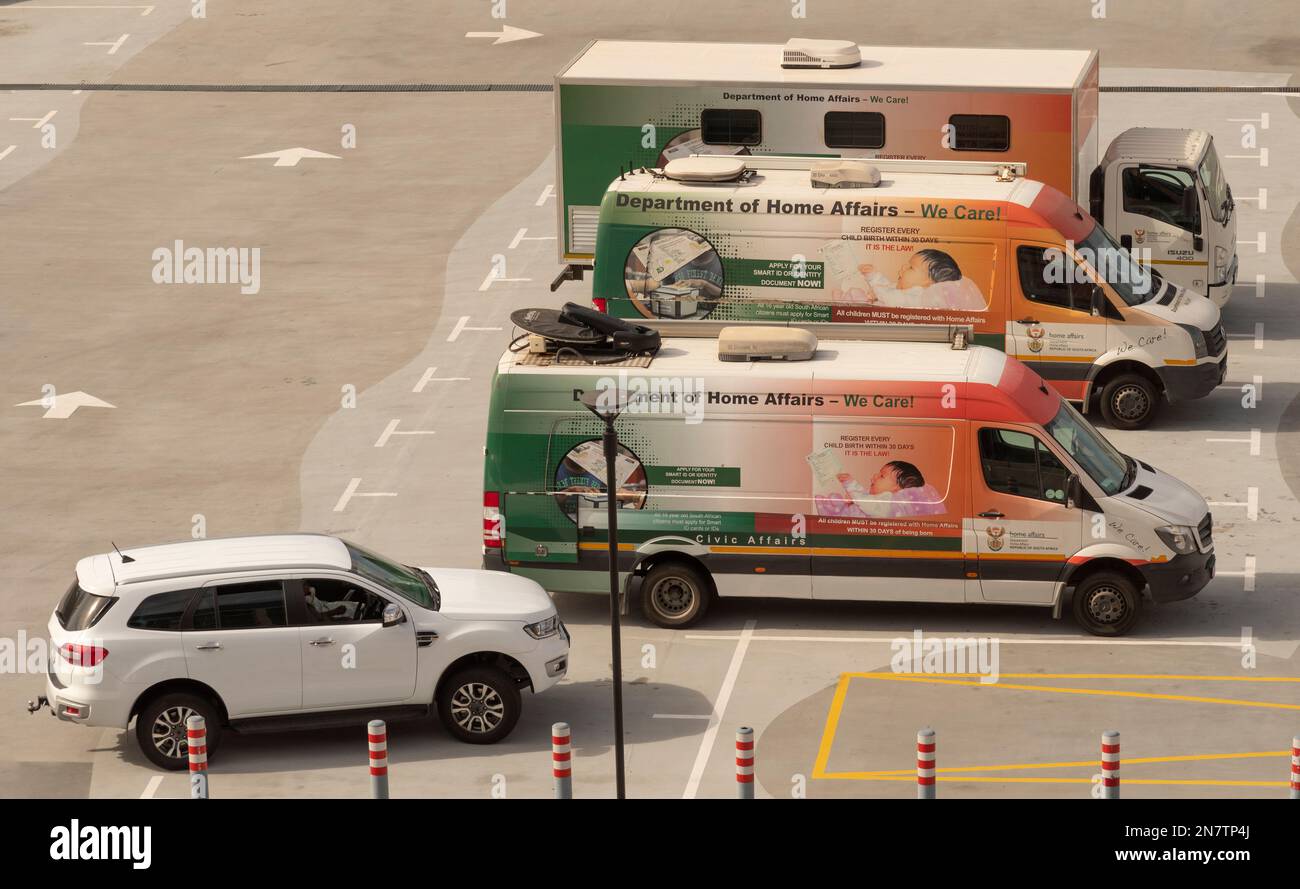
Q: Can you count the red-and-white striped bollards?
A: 7